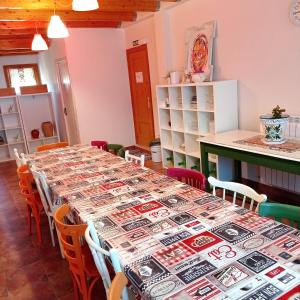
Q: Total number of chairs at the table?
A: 13